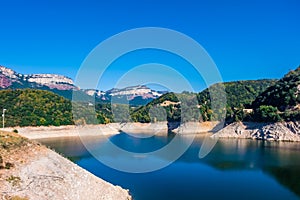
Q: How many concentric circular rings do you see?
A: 2